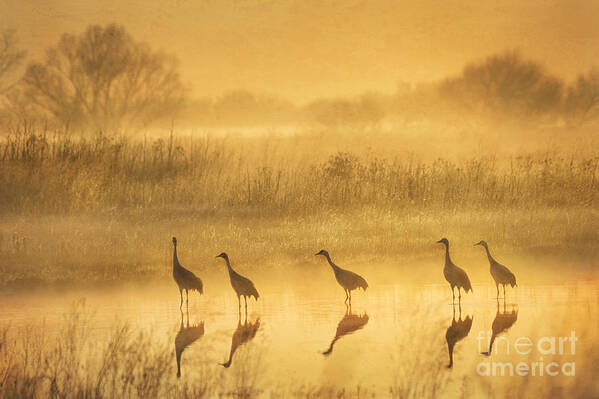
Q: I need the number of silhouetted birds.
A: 5